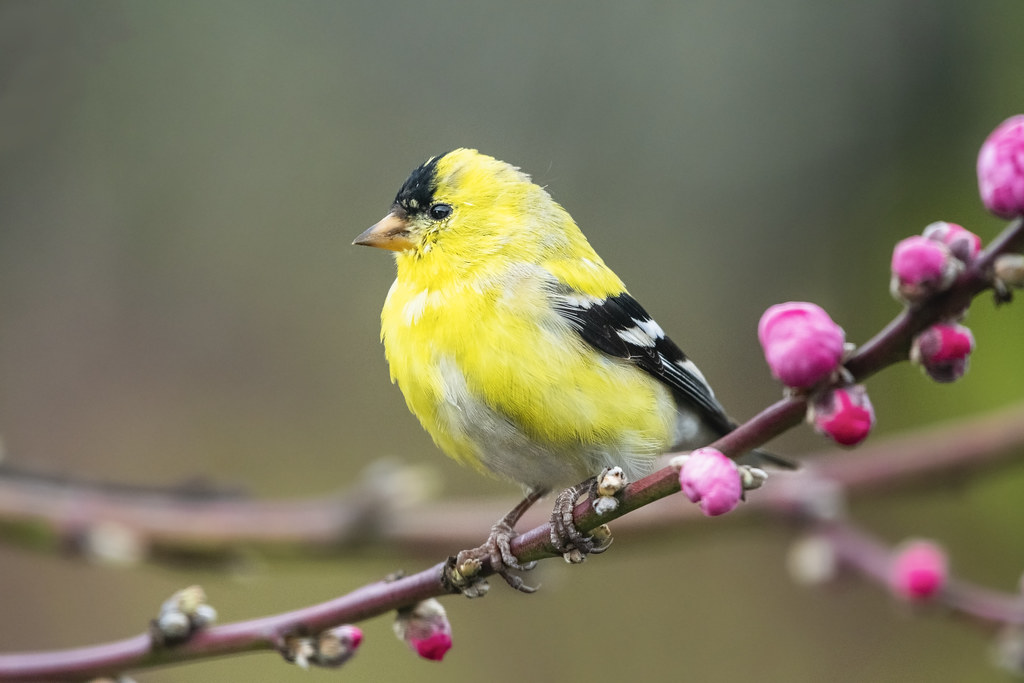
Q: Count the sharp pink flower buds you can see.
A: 9